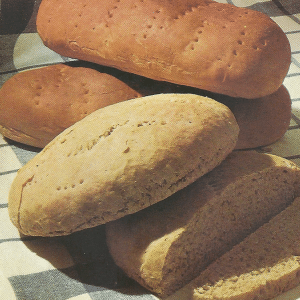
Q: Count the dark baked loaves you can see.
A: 2